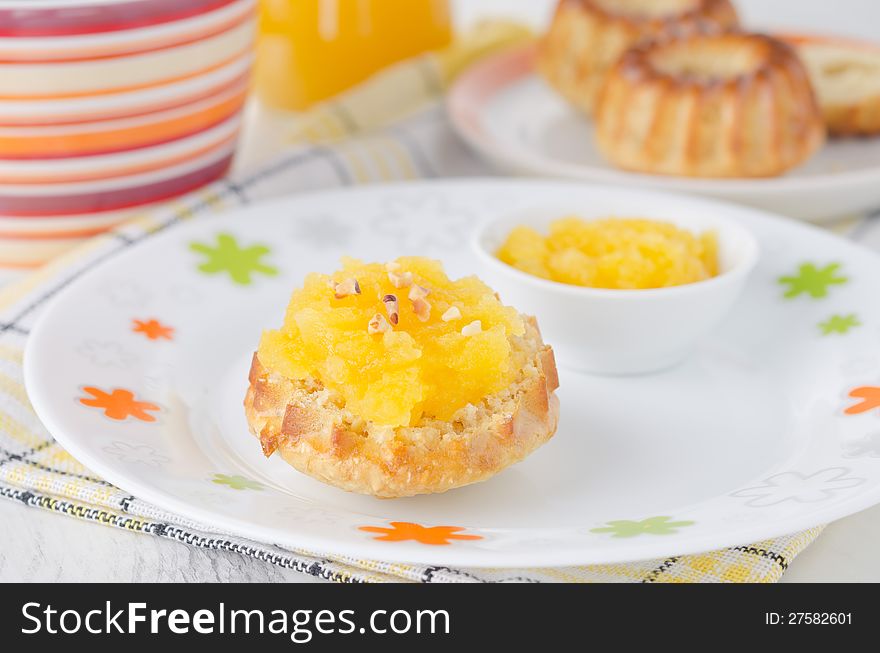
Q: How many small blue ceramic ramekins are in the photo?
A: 0